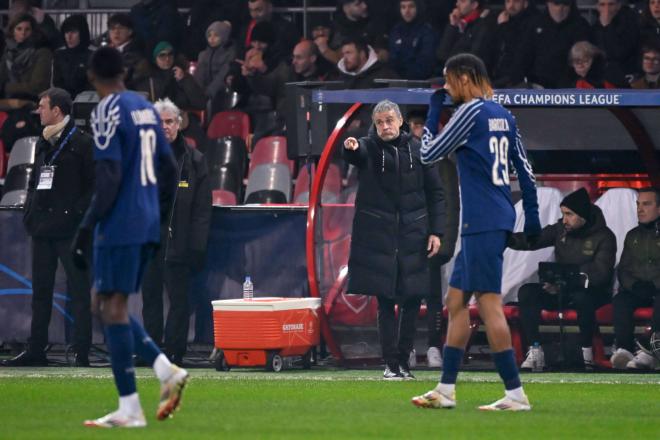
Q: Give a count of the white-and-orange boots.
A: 4